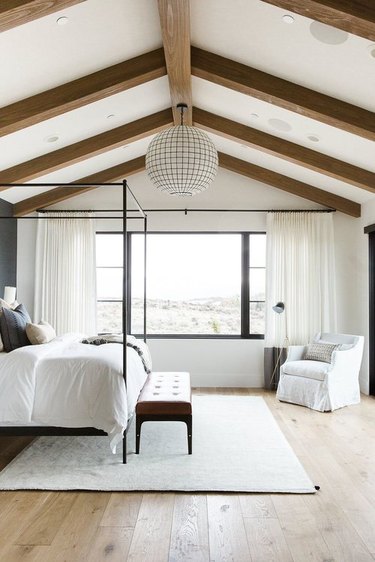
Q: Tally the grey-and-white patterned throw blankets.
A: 1